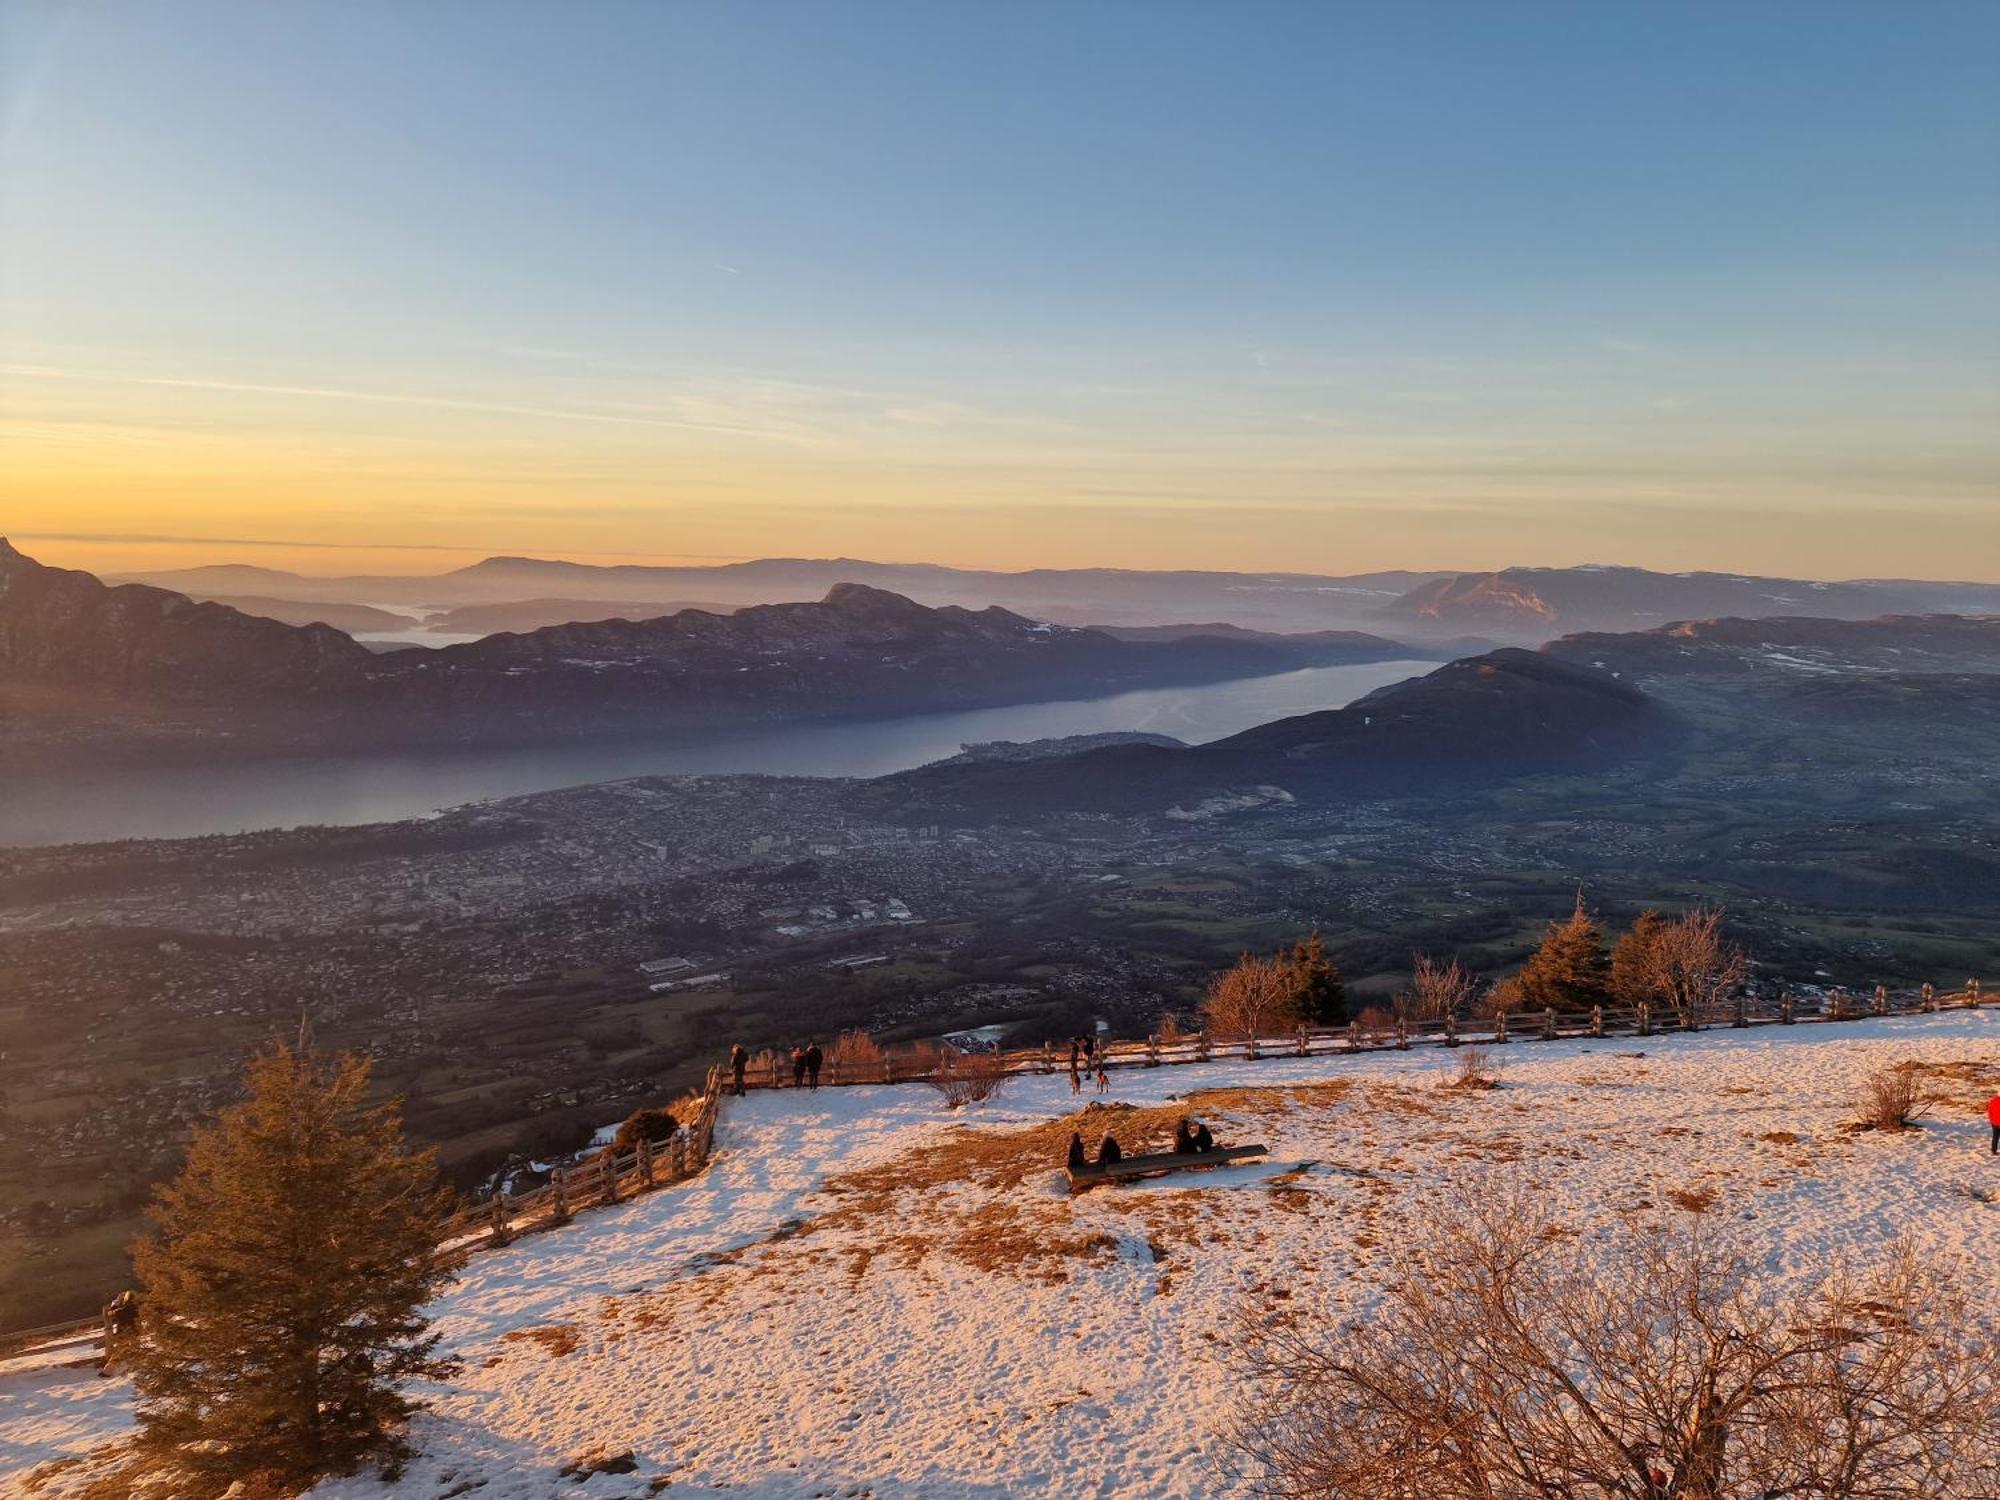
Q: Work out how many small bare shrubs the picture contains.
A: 3